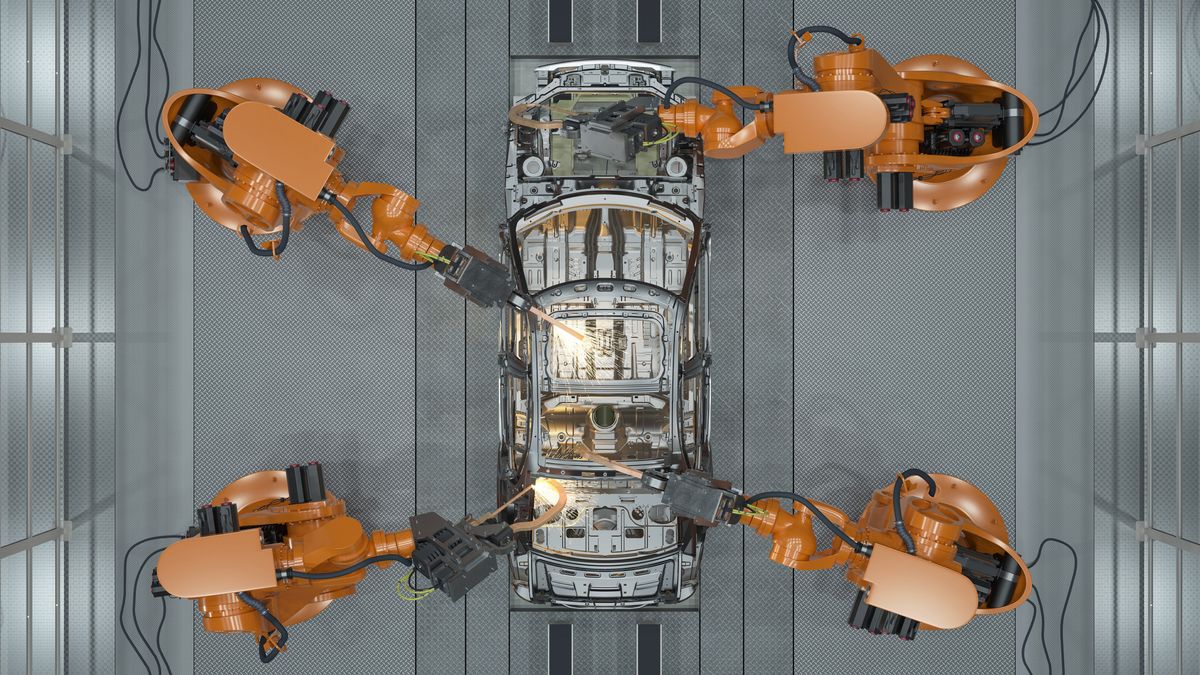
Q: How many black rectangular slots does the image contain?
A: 4